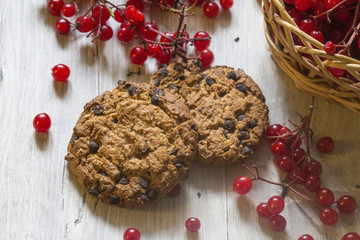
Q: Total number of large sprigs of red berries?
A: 2